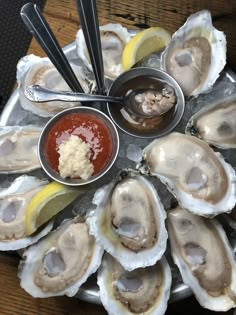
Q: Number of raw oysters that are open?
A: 11